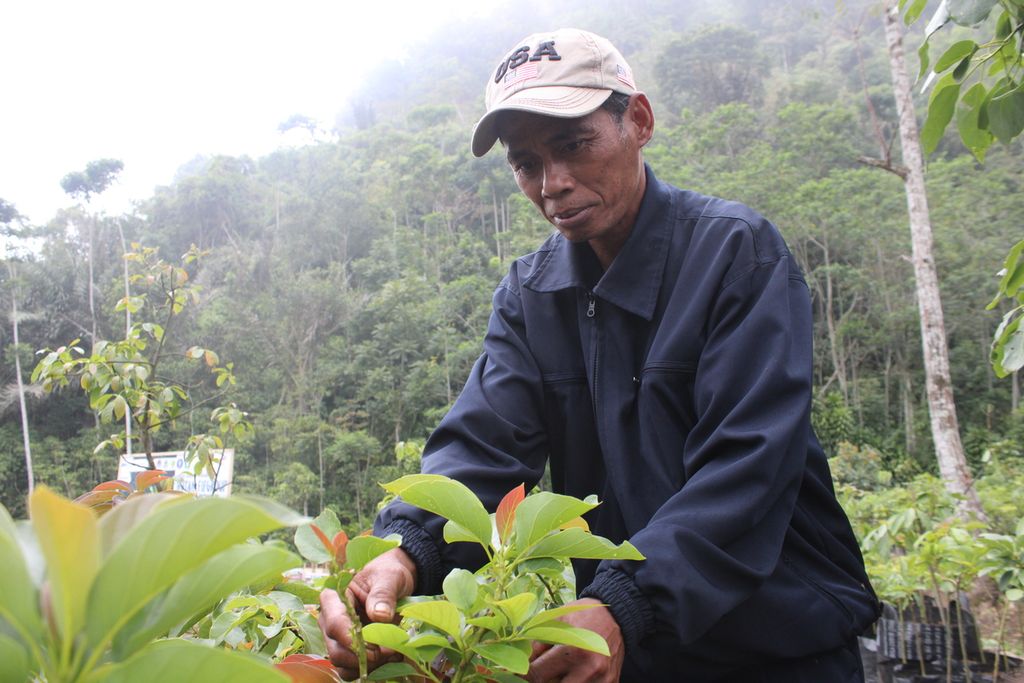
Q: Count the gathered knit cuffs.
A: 2